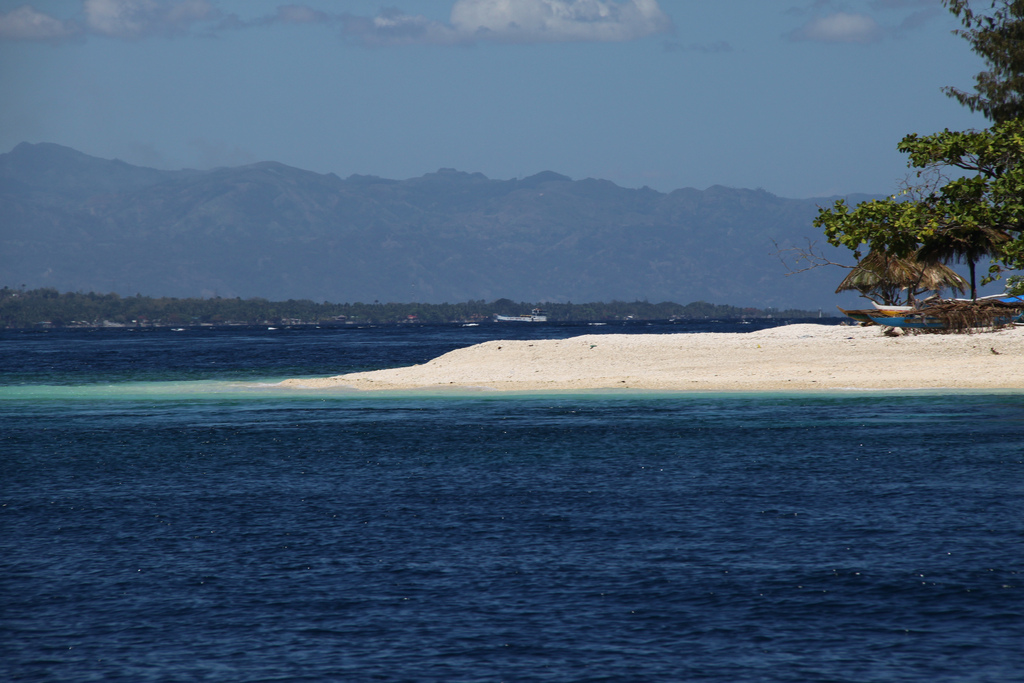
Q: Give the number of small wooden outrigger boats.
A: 3